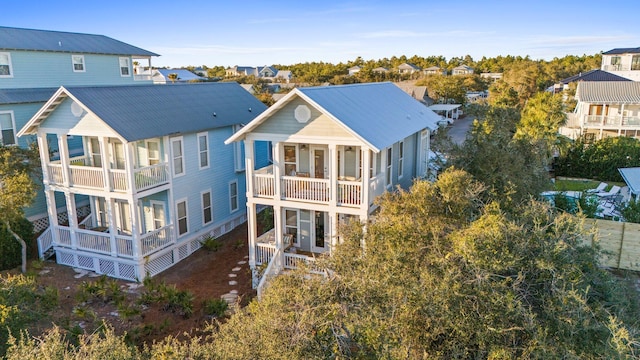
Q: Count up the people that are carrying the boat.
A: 0